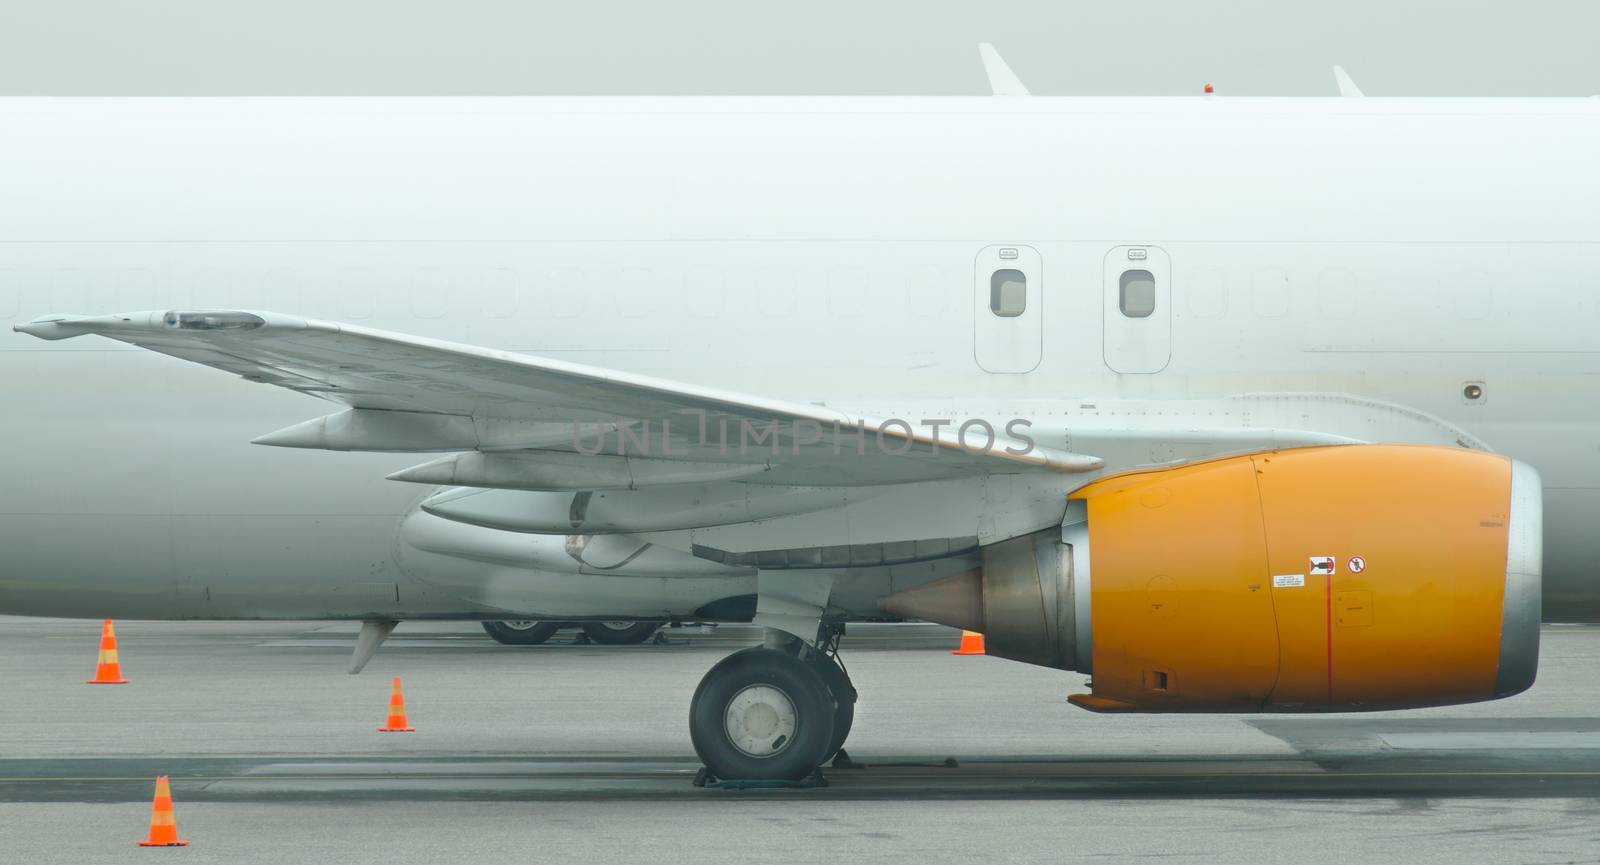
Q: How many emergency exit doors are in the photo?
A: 2